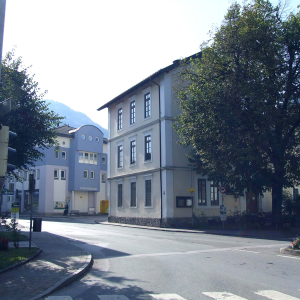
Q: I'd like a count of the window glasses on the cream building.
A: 11